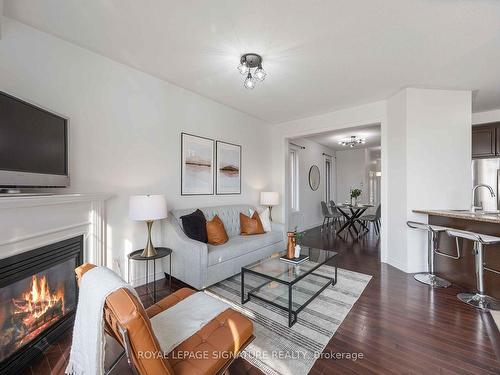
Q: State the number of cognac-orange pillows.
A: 2